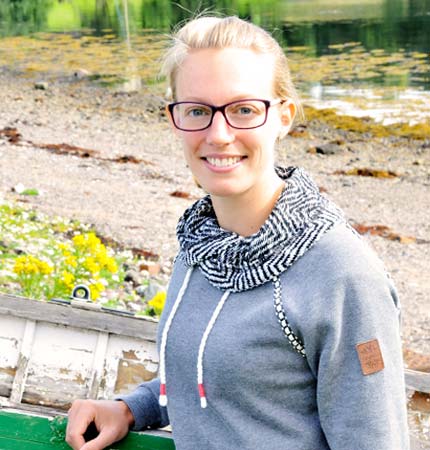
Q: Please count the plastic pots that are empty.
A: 0